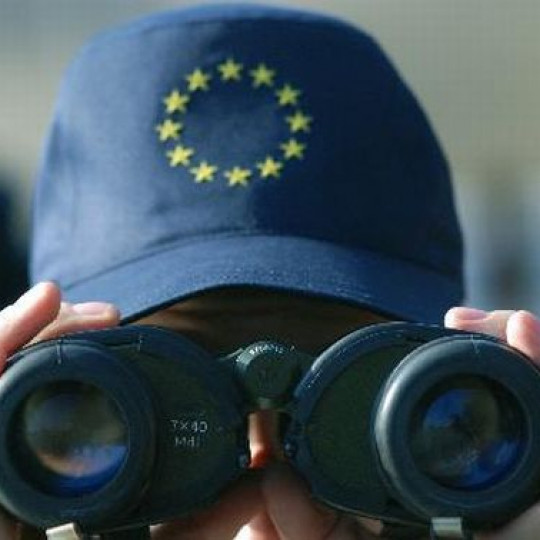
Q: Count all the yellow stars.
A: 12